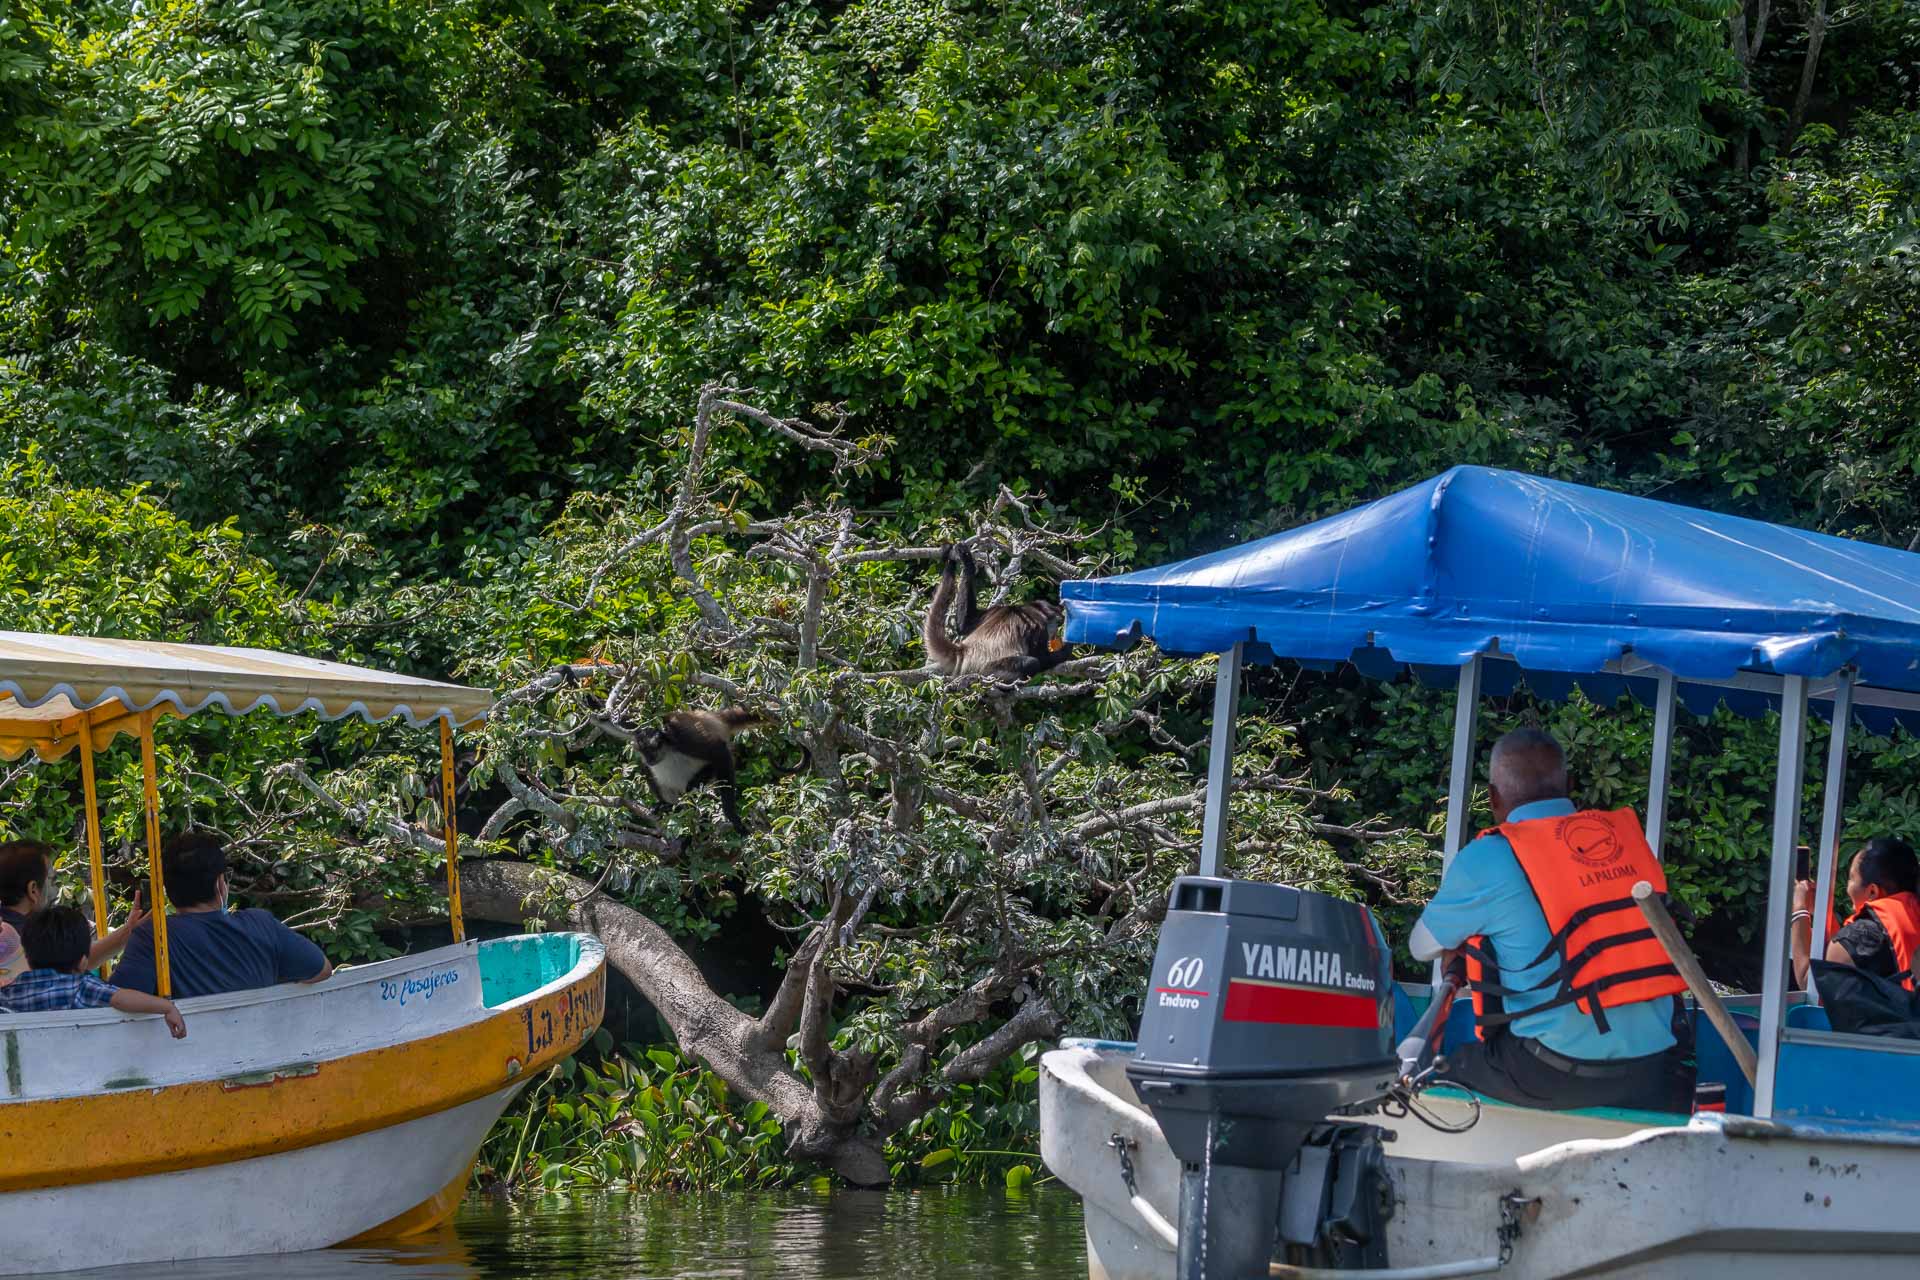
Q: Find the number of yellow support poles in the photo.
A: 3